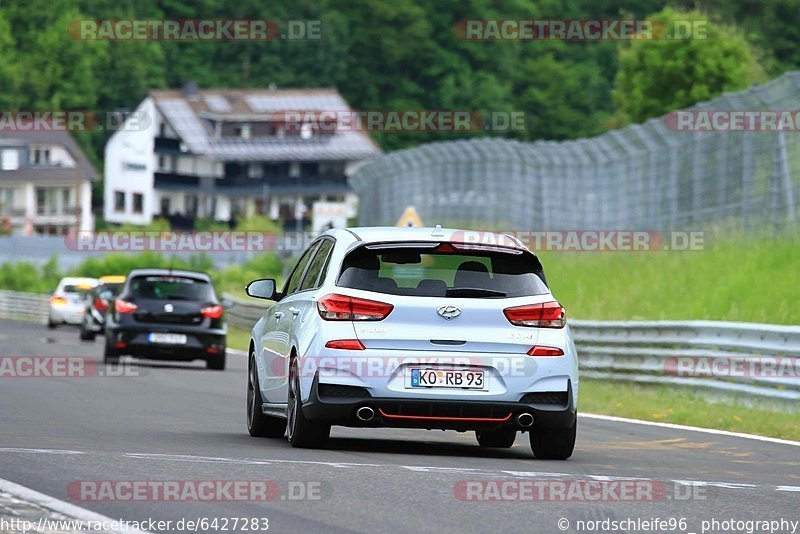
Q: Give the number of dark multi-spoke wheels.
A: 2